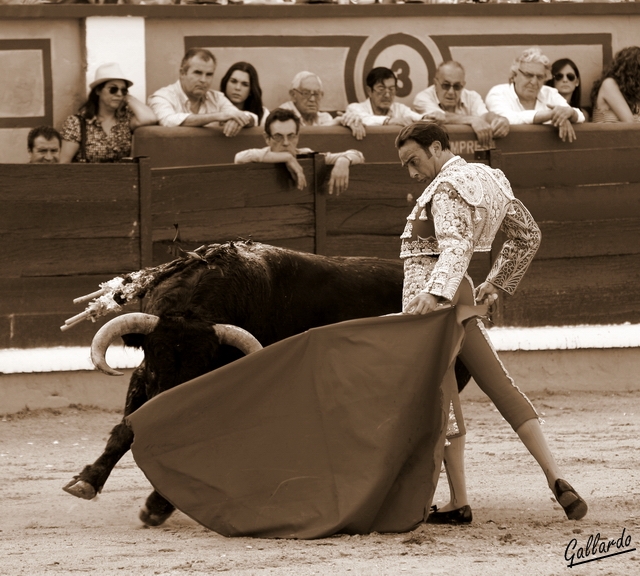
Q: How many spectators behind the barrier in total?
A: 11